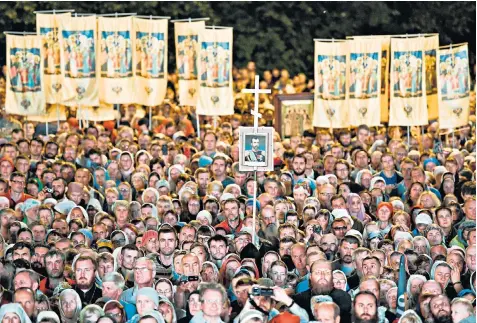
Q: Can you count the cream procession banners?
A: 13